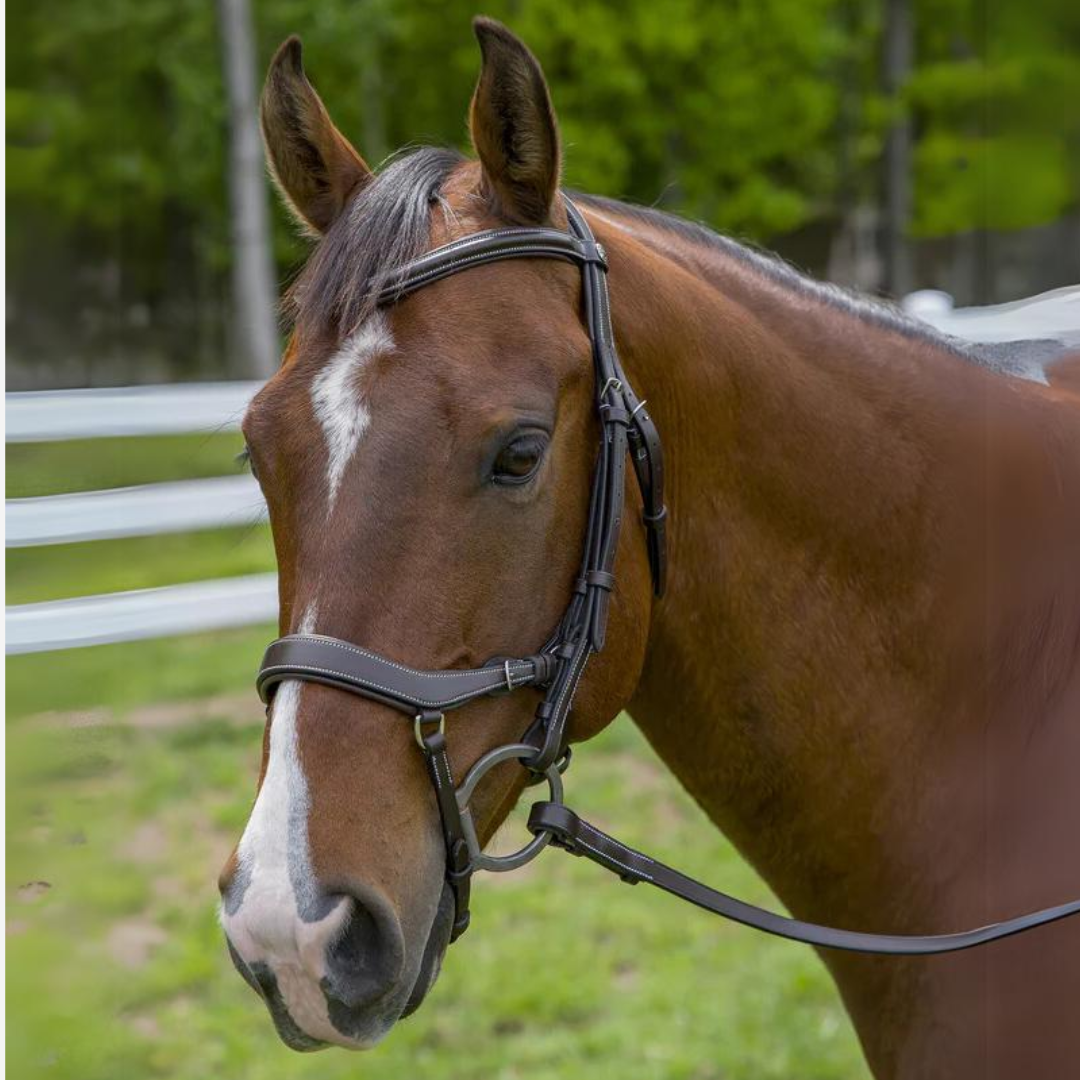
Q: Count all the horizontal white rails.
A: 3